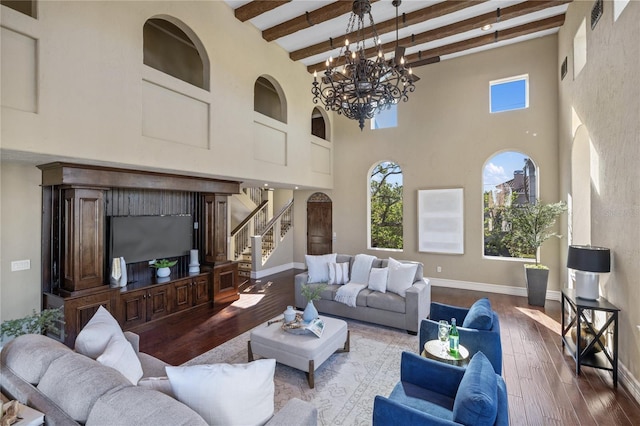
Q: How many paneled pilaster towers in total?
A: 2